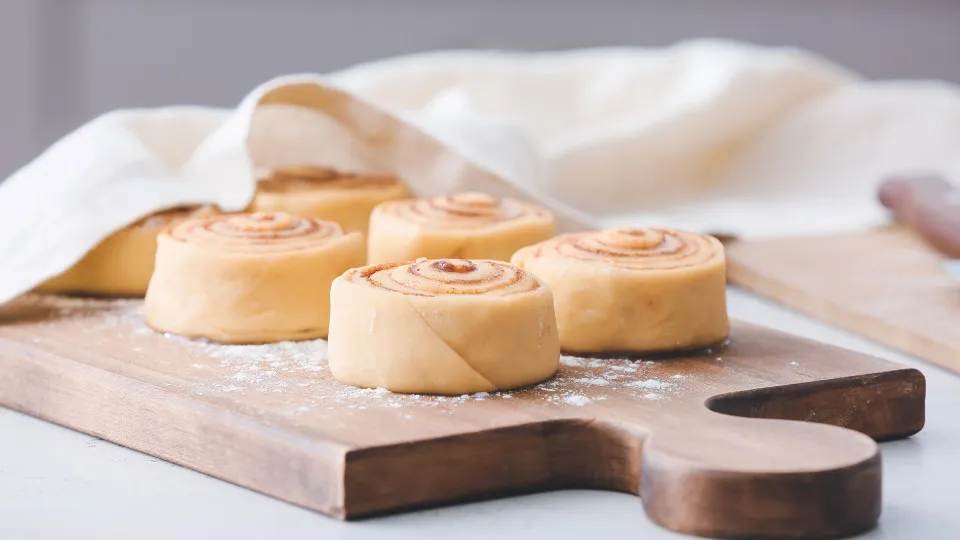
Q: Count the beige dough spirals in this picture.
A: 6